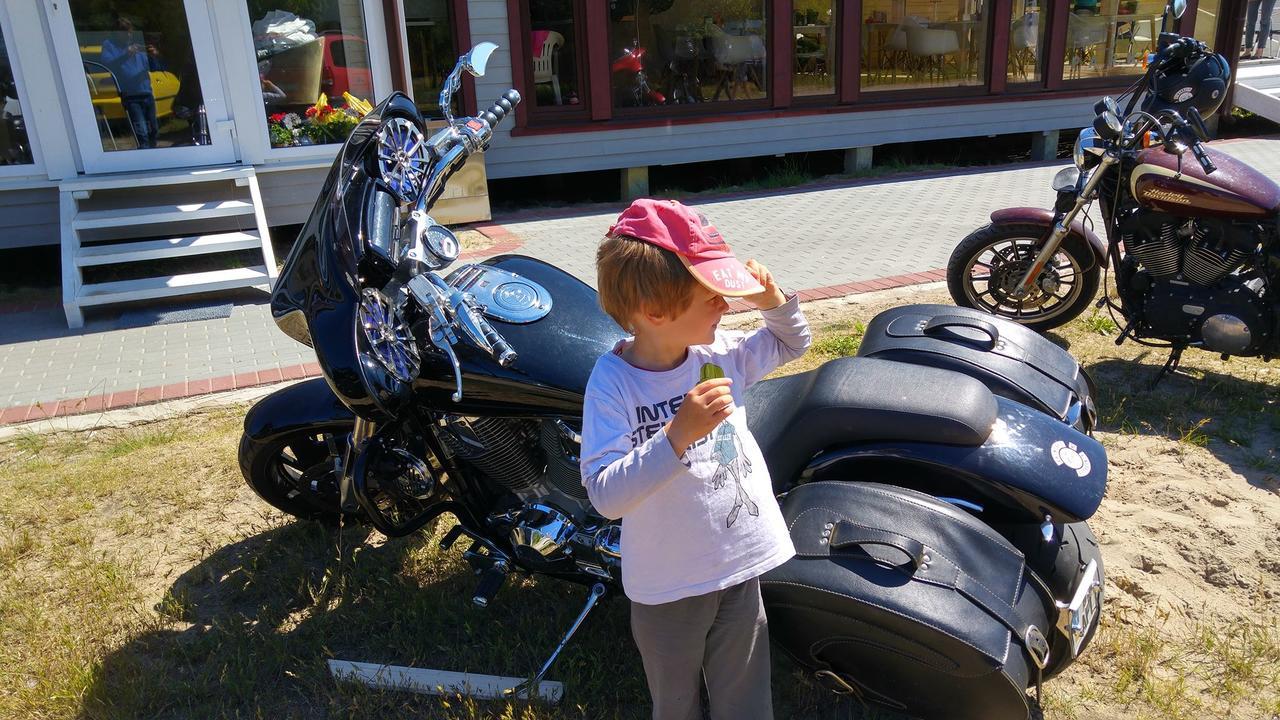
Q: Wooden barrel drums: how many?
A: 0